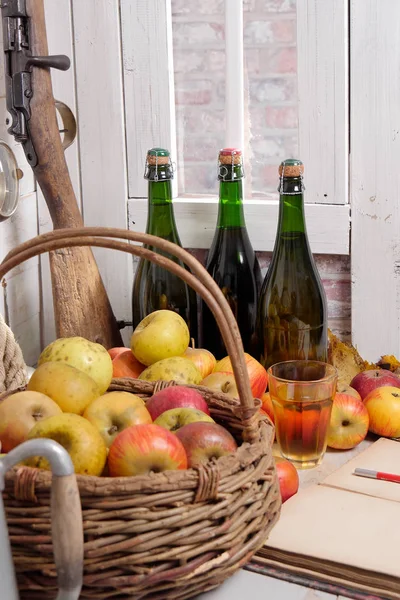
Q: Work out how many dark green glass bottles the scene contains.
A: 3